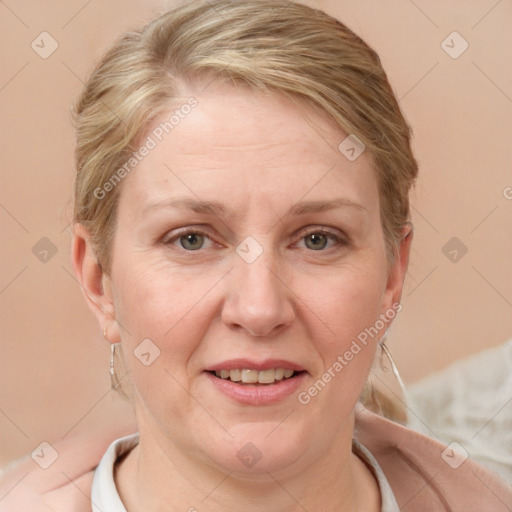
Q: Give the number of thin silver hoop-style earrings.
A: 2